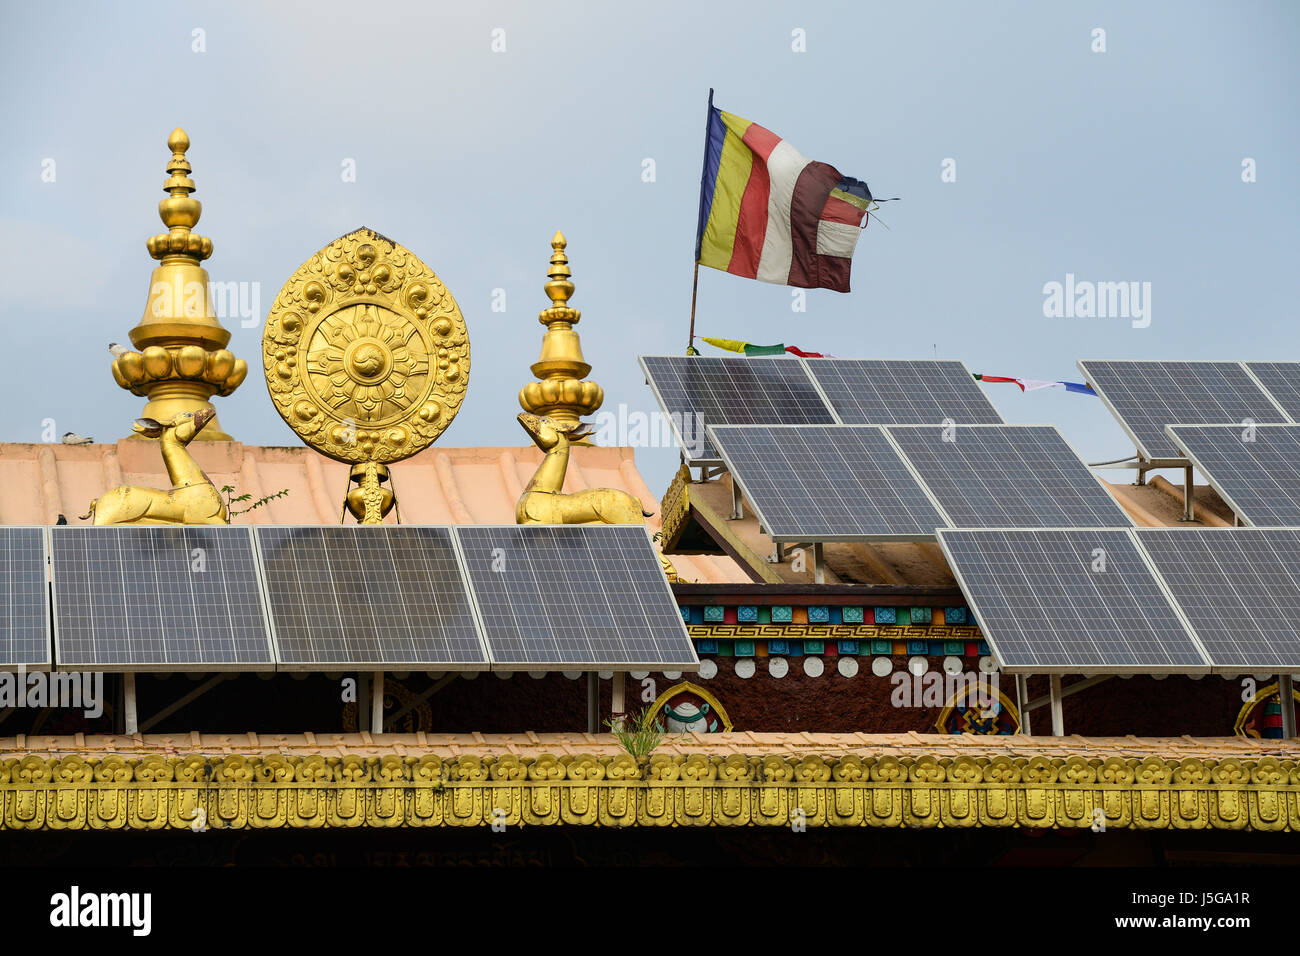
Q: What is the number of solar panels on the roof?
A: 13